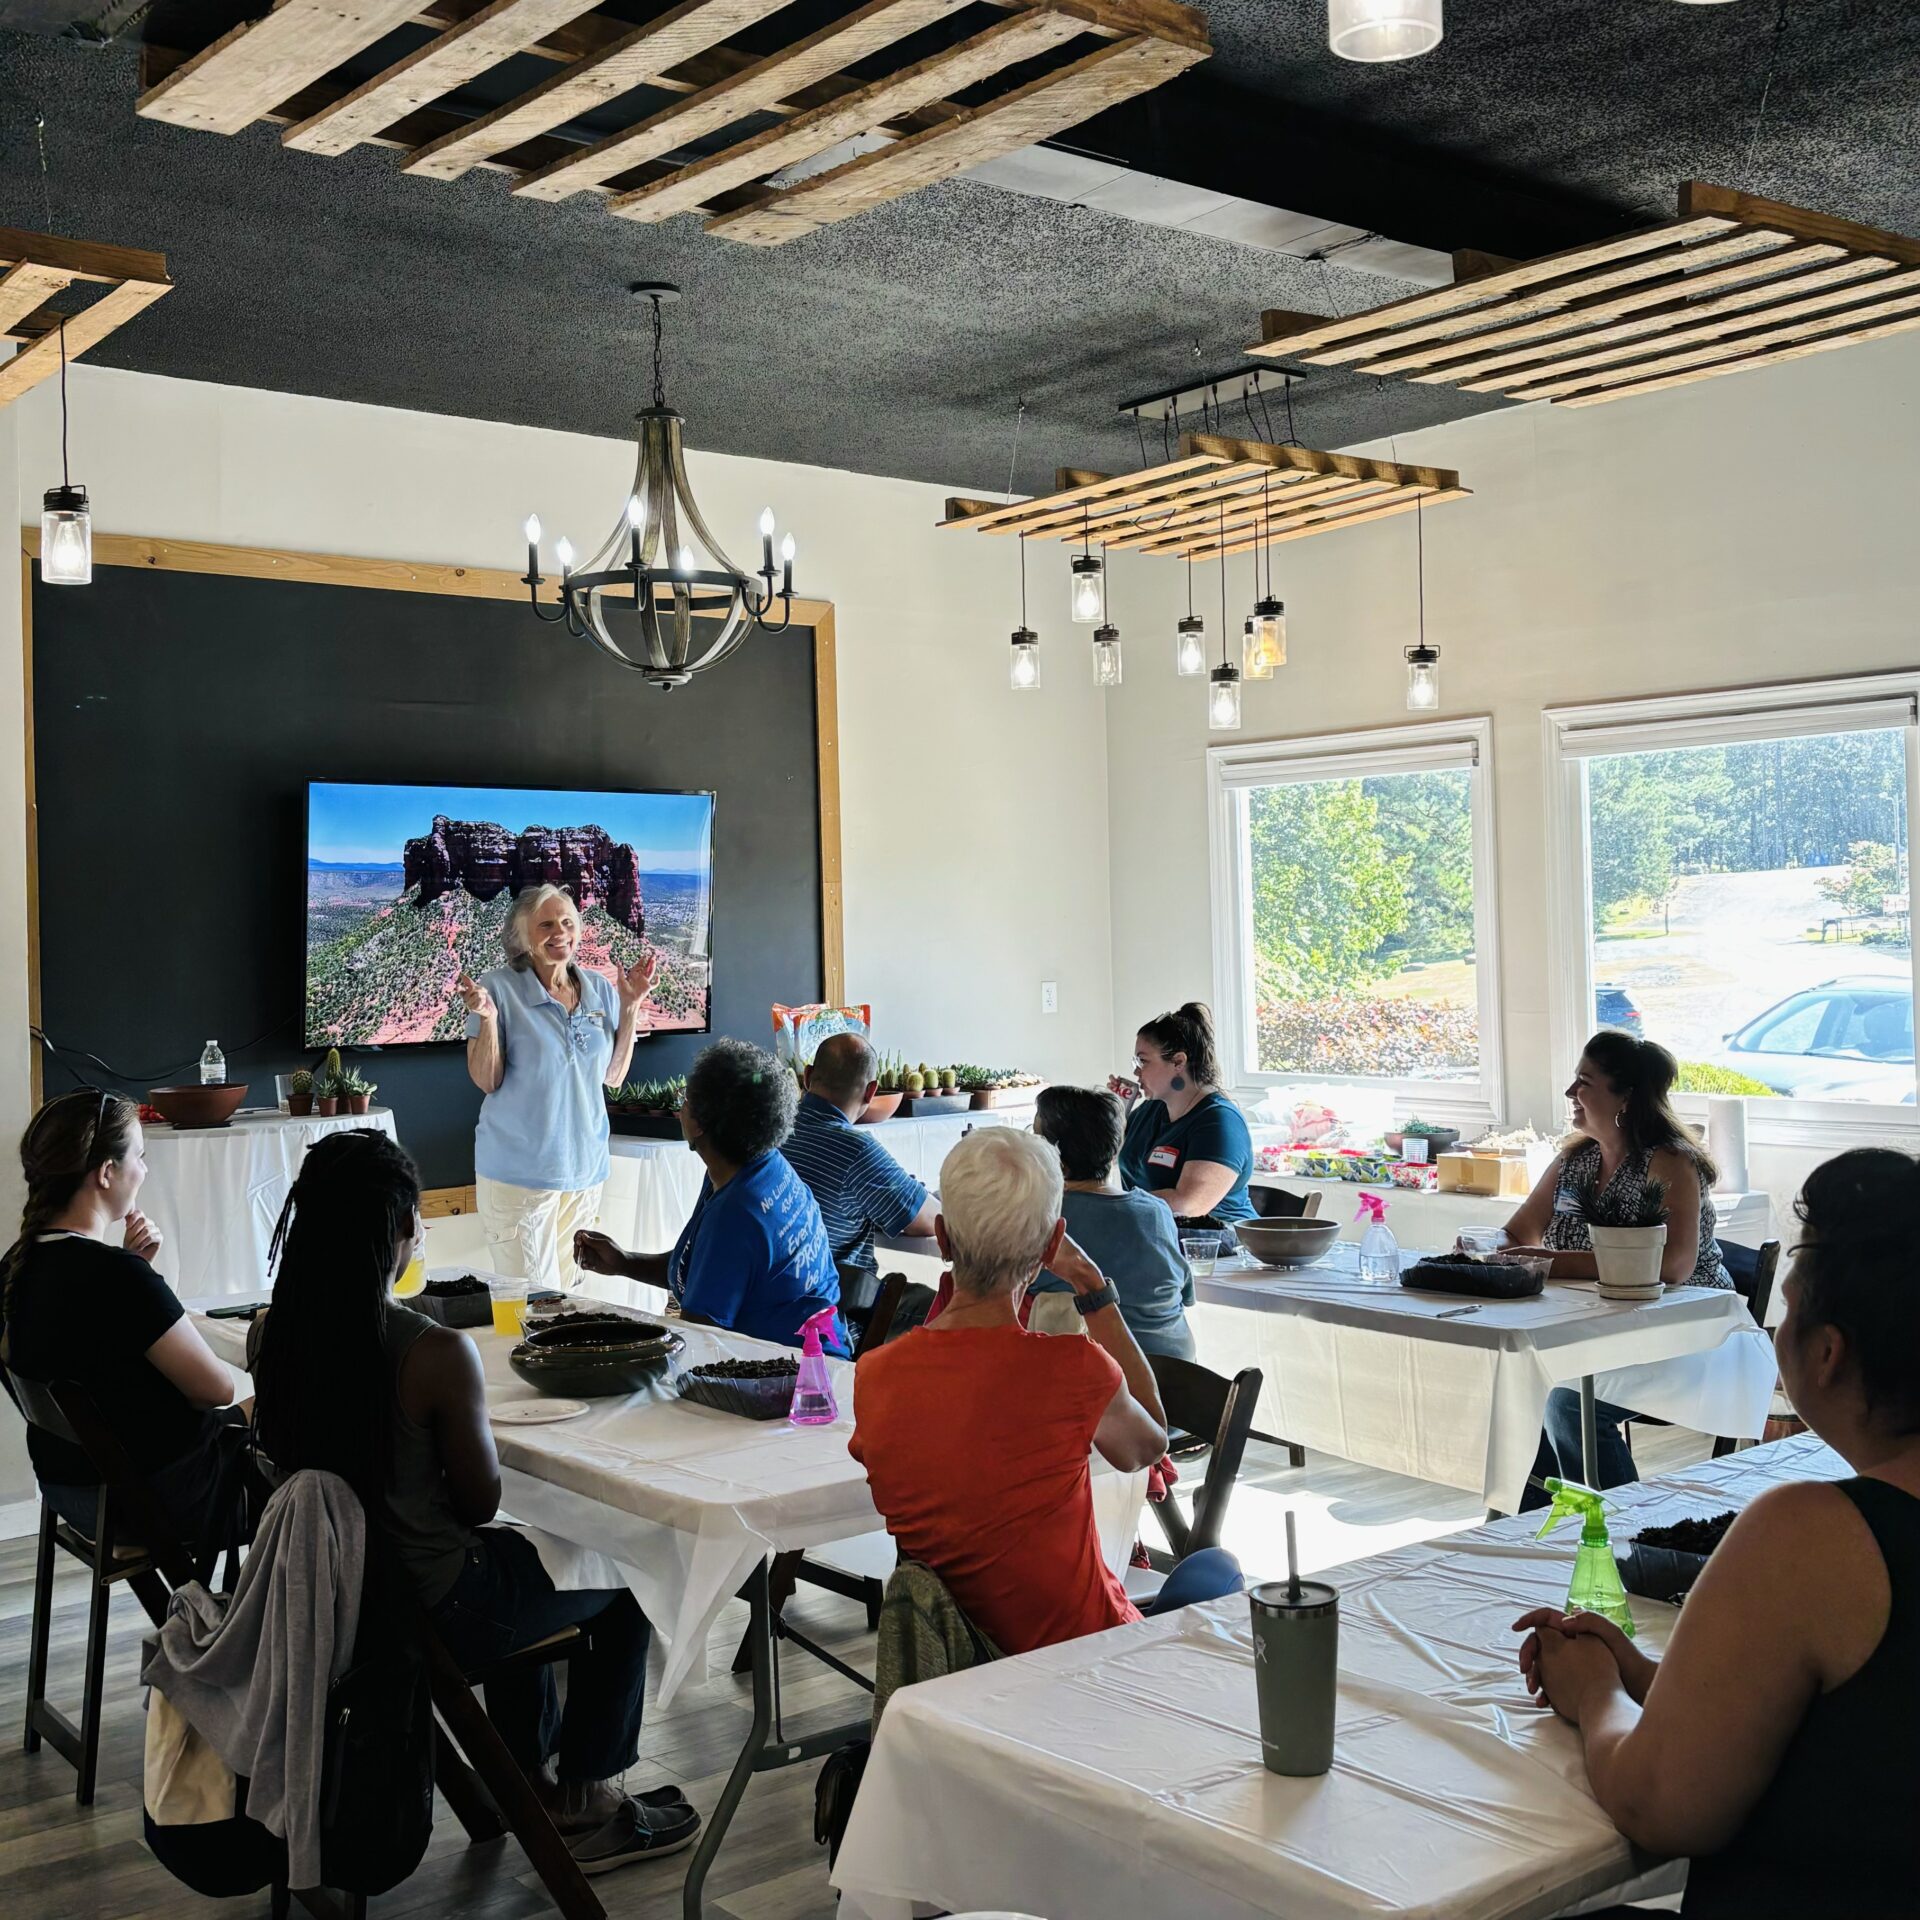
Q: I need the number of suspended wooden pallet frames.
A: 4